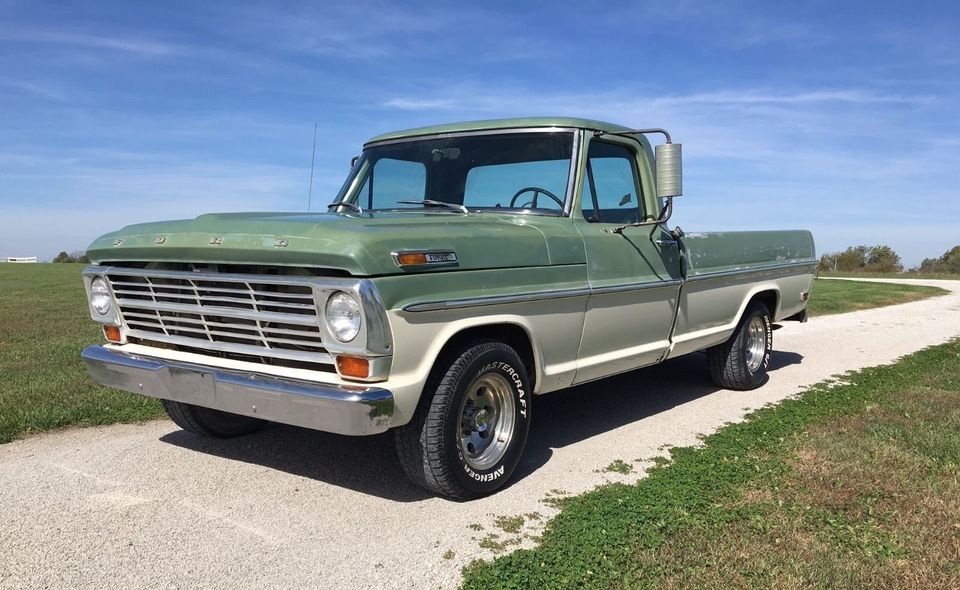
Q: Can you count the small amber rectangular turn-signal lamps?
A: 2